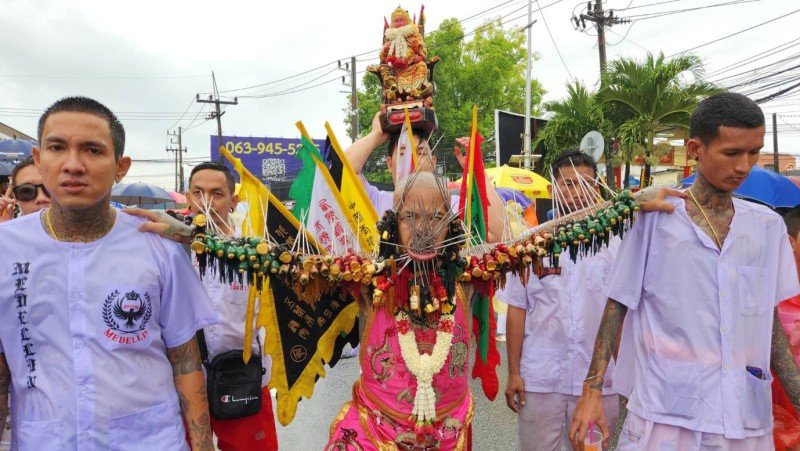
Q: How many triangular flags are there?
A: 5